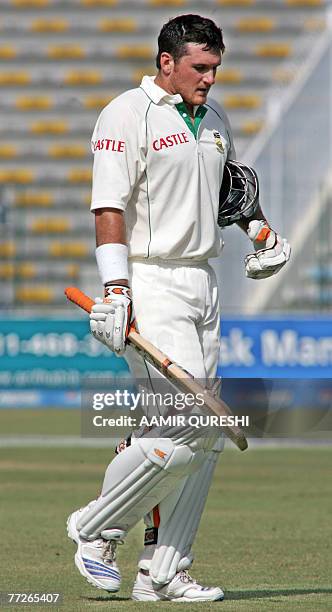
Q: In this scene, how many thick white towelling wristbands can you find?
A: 1